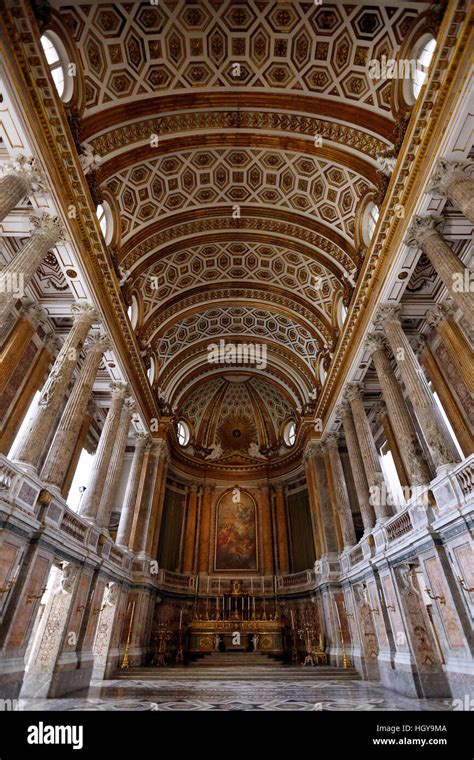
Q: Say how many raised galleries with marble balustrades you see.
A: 2